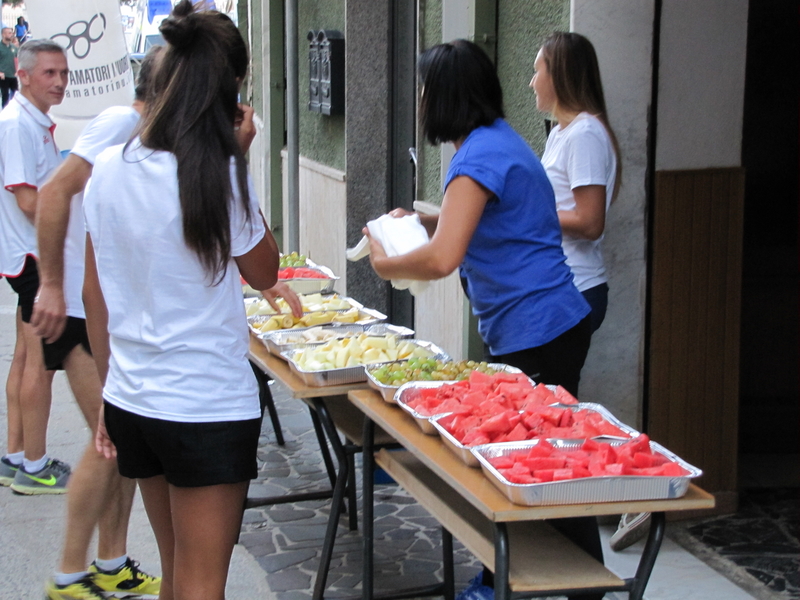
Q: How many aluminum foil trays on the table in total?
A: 10